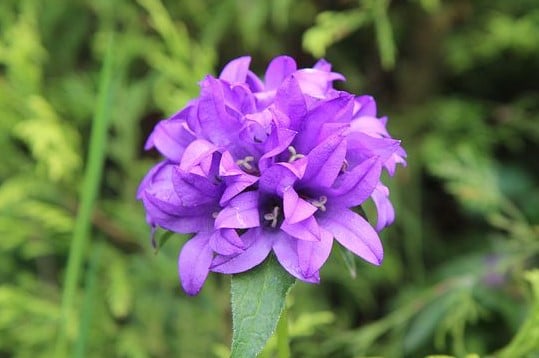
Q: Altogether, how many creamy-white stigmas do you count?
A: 4